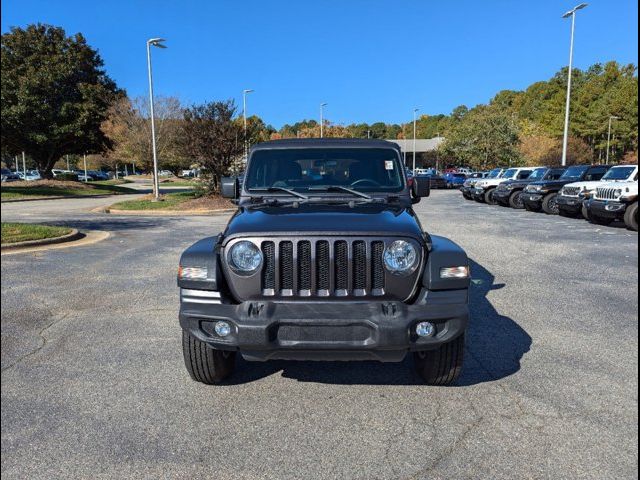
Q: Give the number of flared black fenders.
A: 2